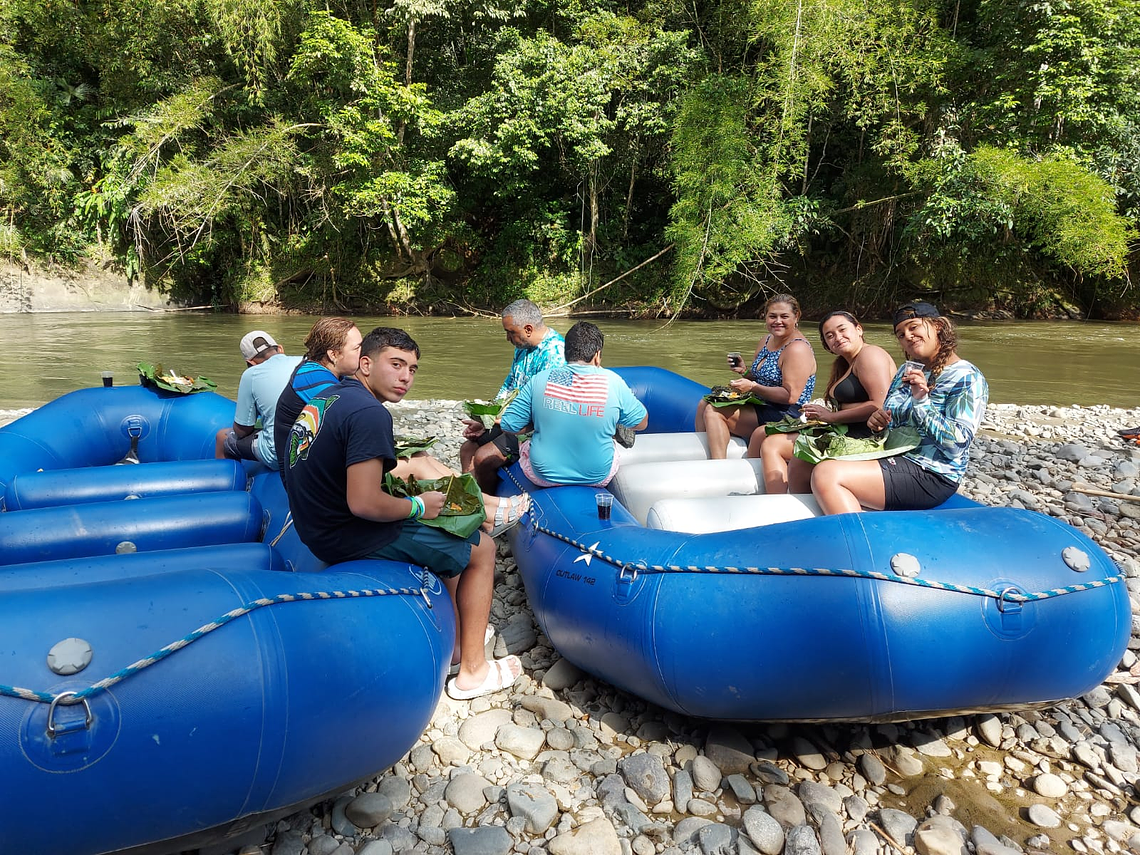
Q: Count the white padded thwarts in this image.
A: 3